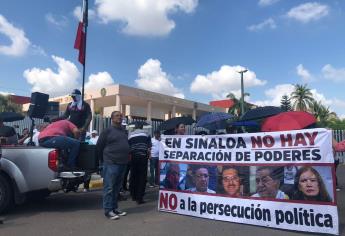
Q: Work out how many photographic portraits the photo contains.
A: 5